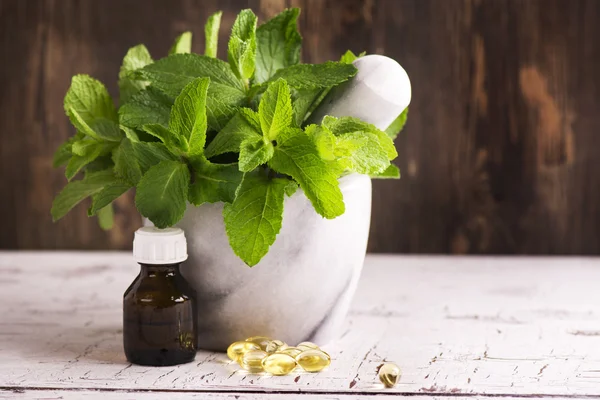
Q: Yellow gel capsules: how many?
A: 9